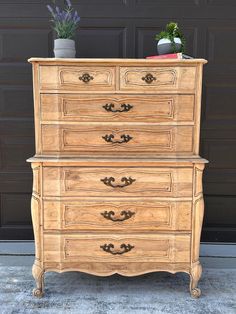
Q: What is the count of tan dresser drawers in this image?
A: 7